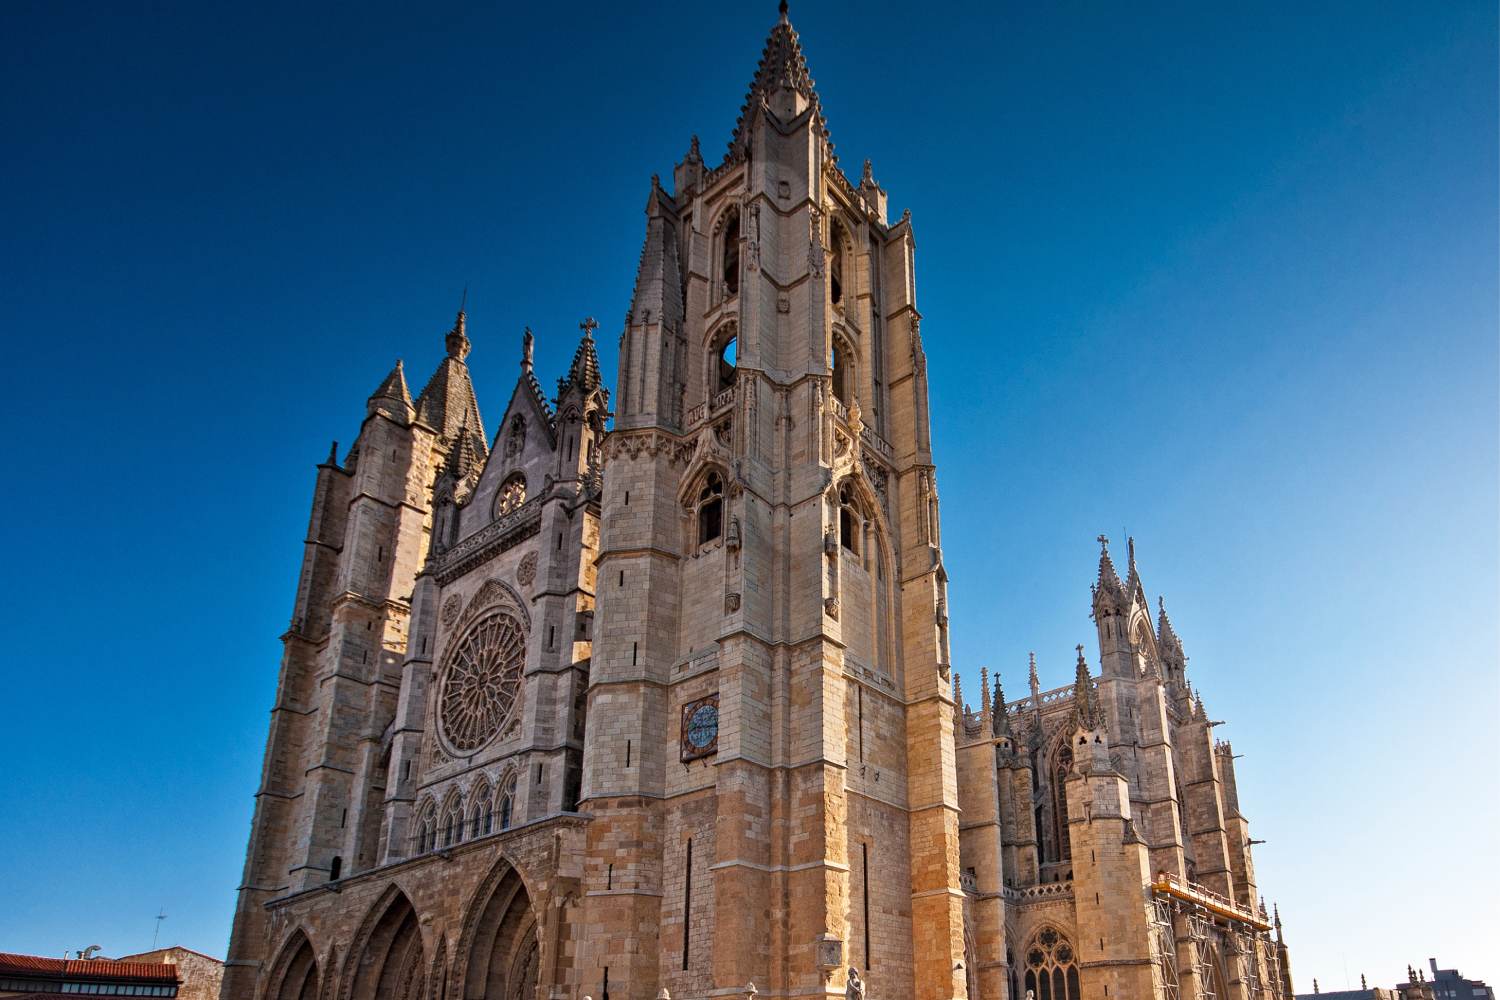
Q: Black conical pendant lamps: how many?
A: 0